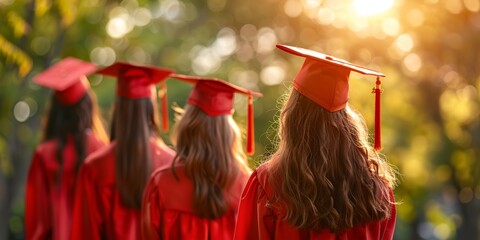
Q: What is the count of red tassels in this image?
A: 3